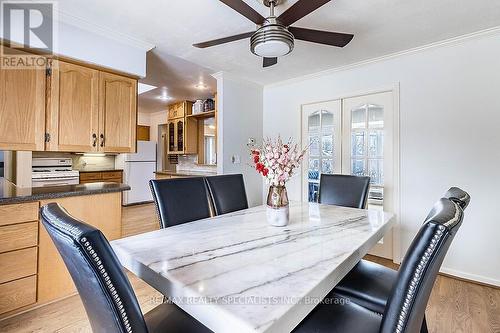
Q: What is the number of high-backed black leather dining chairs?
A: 6